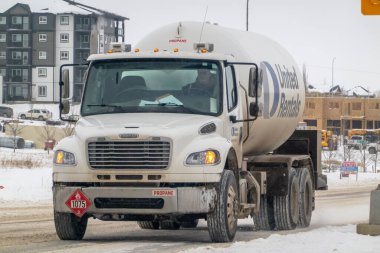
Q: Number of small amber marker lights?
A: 5